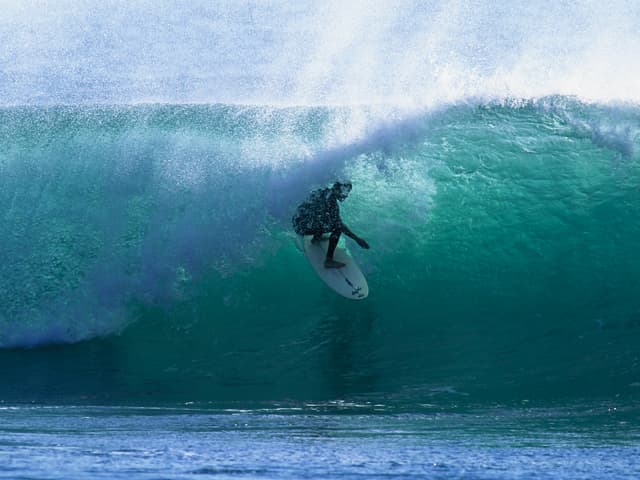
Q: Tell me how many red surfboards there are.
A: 0